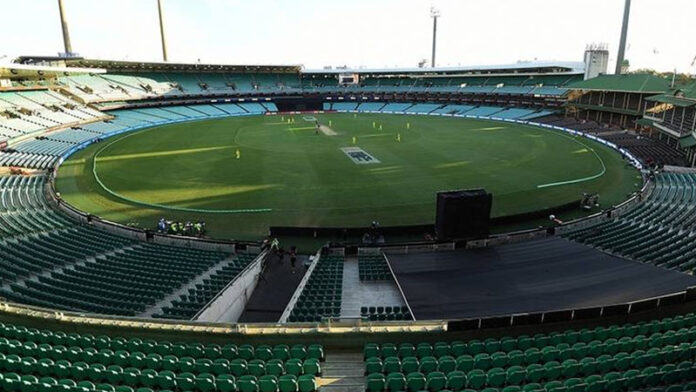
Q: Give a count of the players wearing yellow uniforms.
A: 11